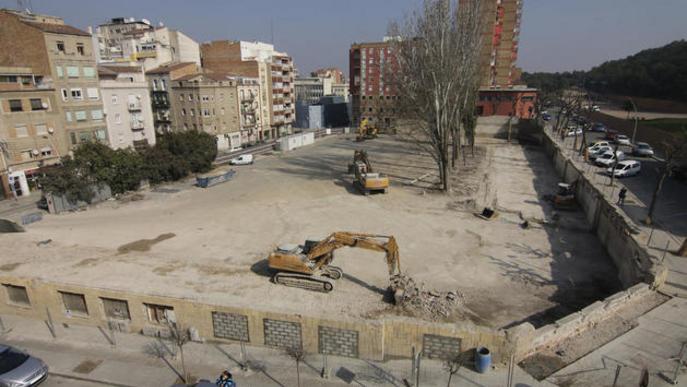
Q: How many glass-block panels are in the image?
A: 4